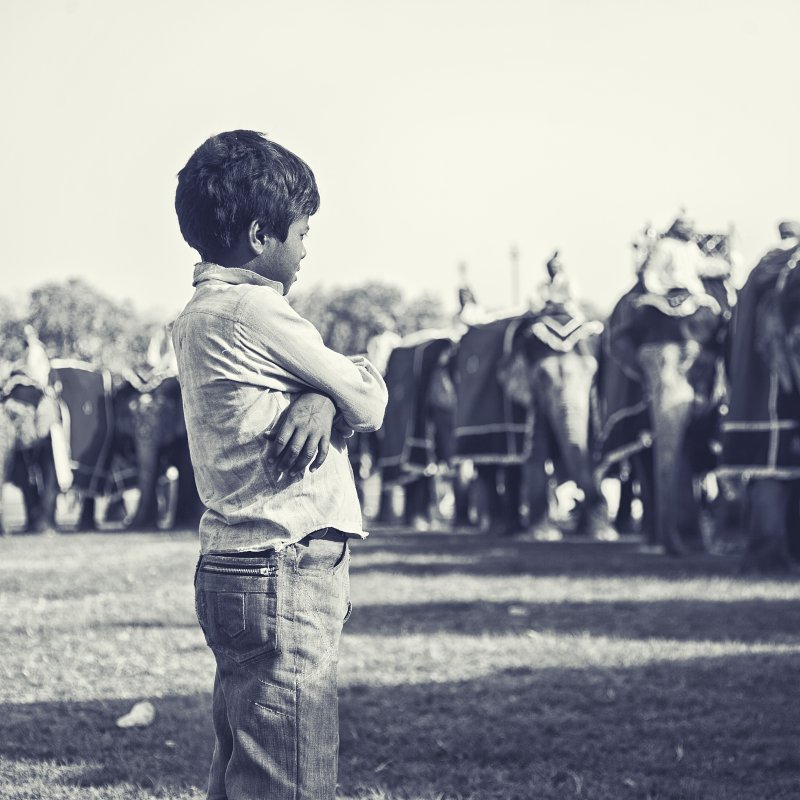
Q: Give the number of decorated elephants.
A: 6